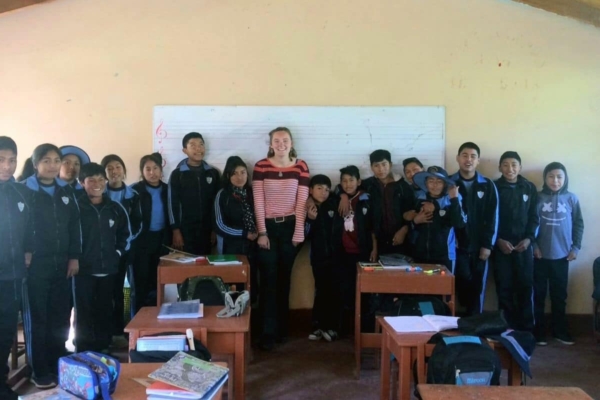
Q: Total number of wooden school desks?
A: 6